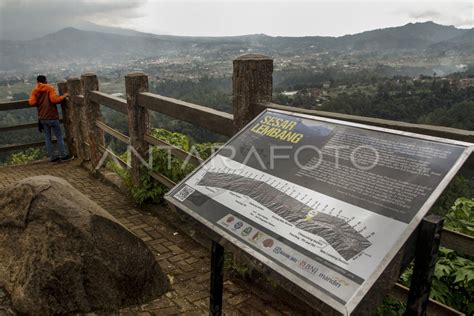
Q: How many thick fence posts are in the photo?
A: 5